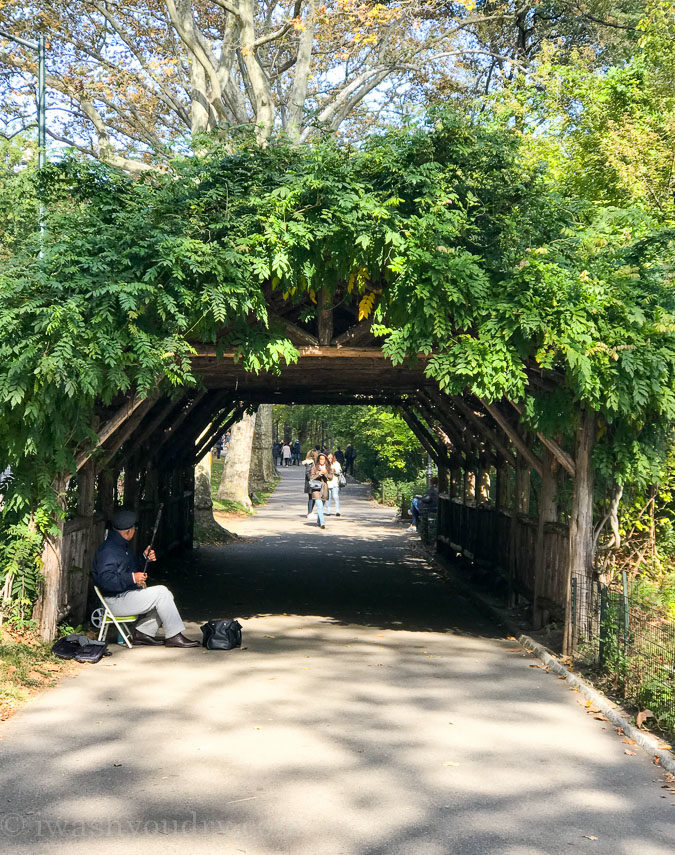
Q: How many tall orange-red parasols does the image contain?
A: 0